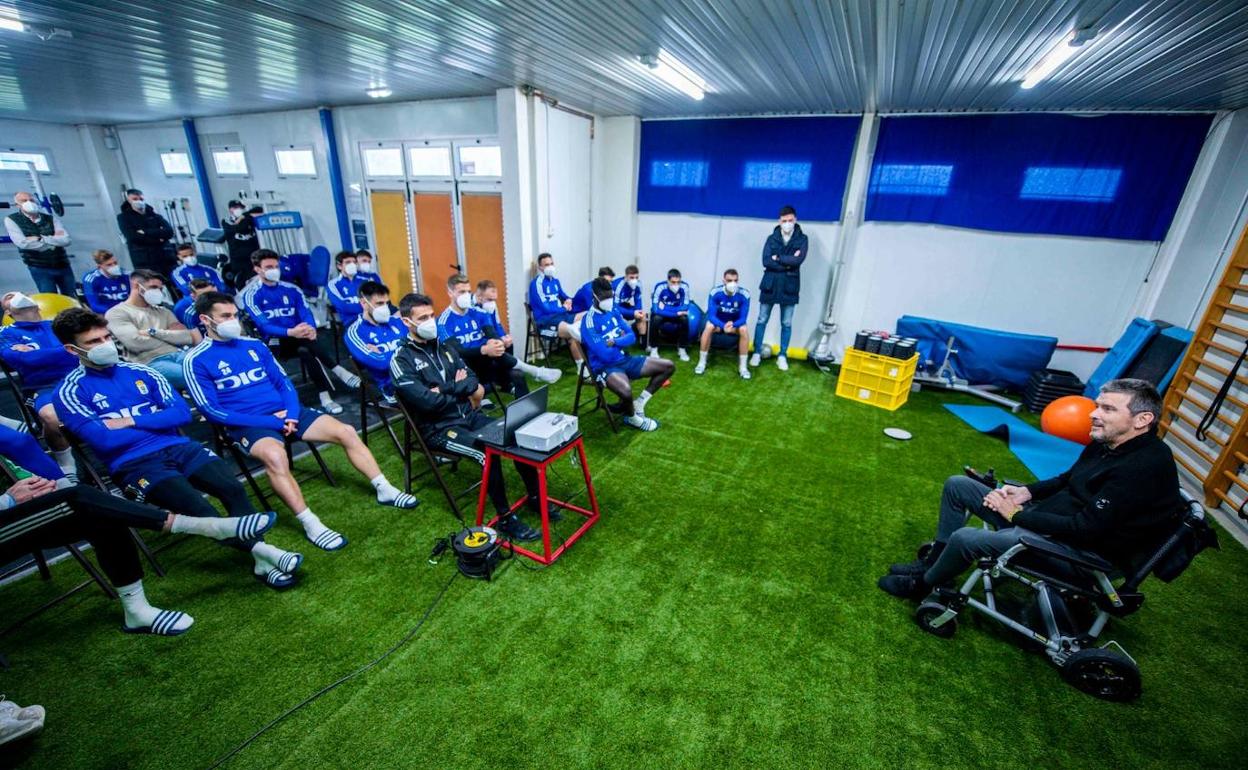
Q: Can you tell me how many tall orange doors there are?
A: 2